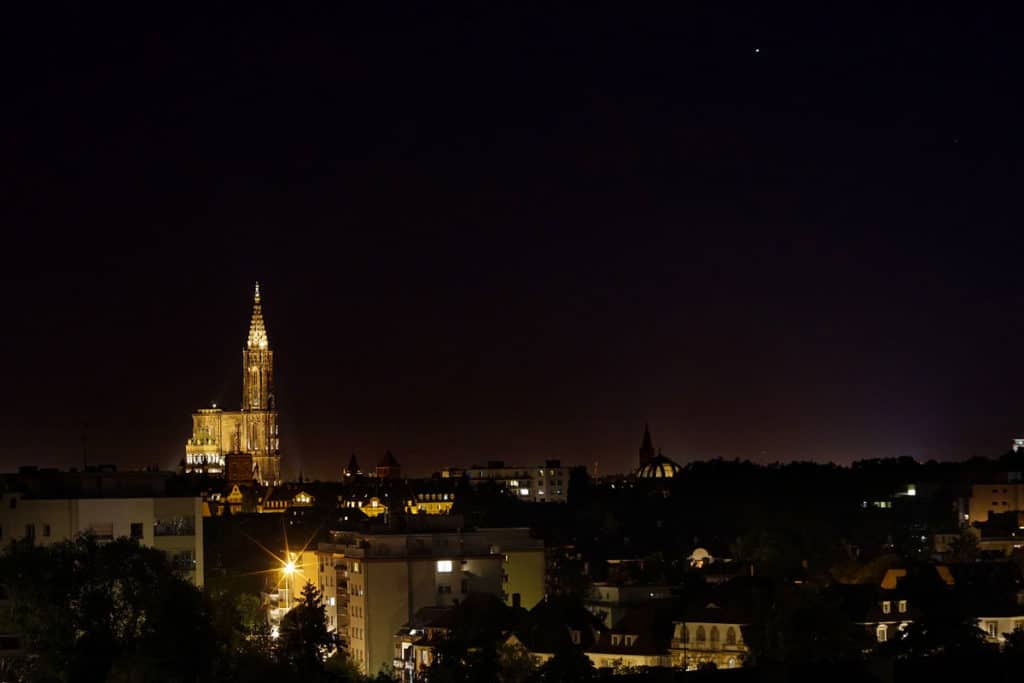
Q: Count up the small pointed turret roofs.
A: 2